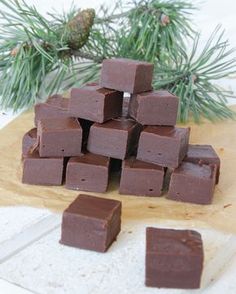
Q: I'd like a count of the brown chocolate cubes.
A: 15